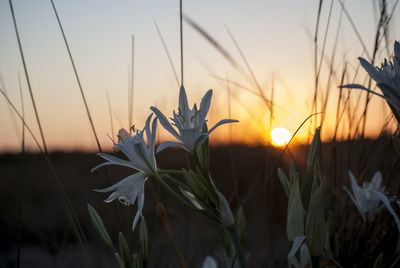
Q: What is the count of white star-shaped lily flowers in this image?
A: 5